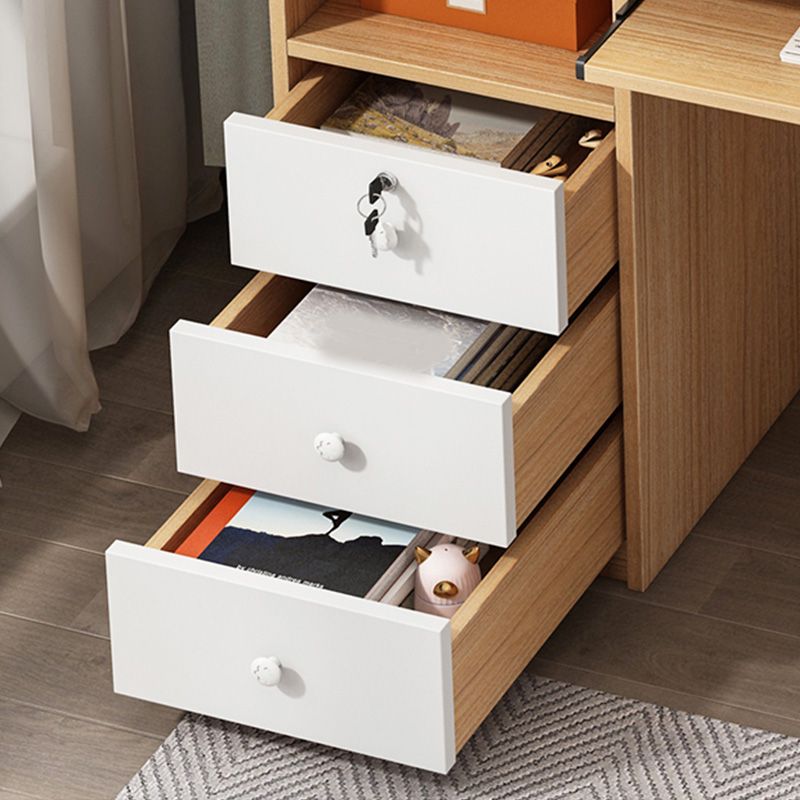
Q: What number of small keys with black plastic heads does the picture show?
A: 2